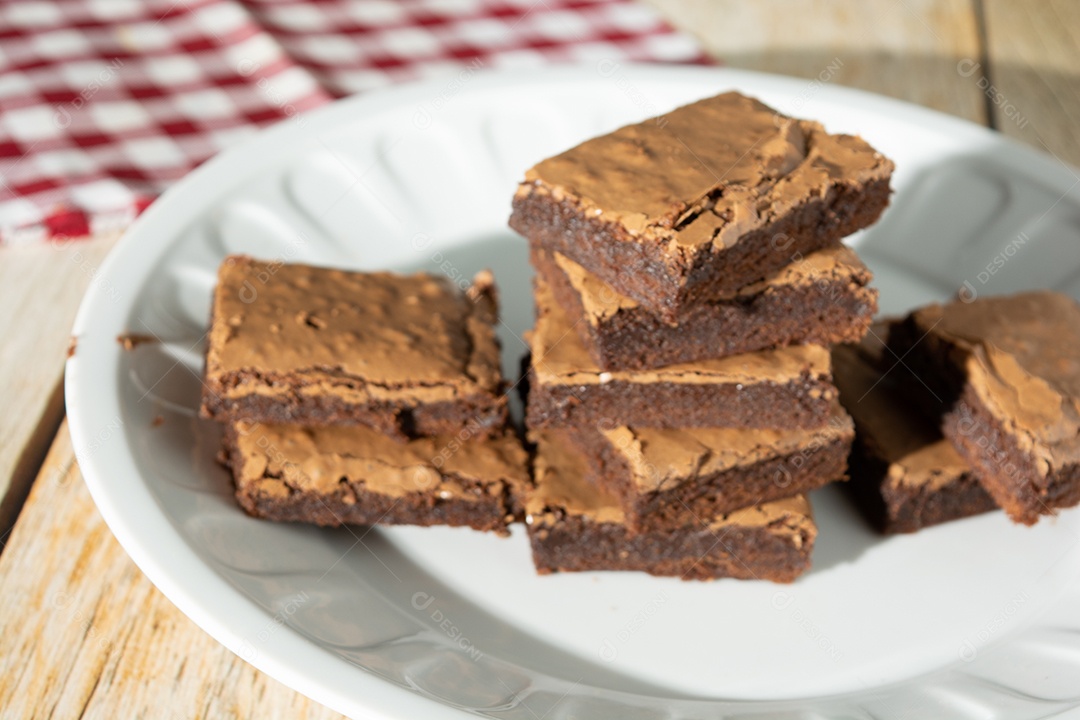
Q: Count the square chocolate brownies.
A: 9